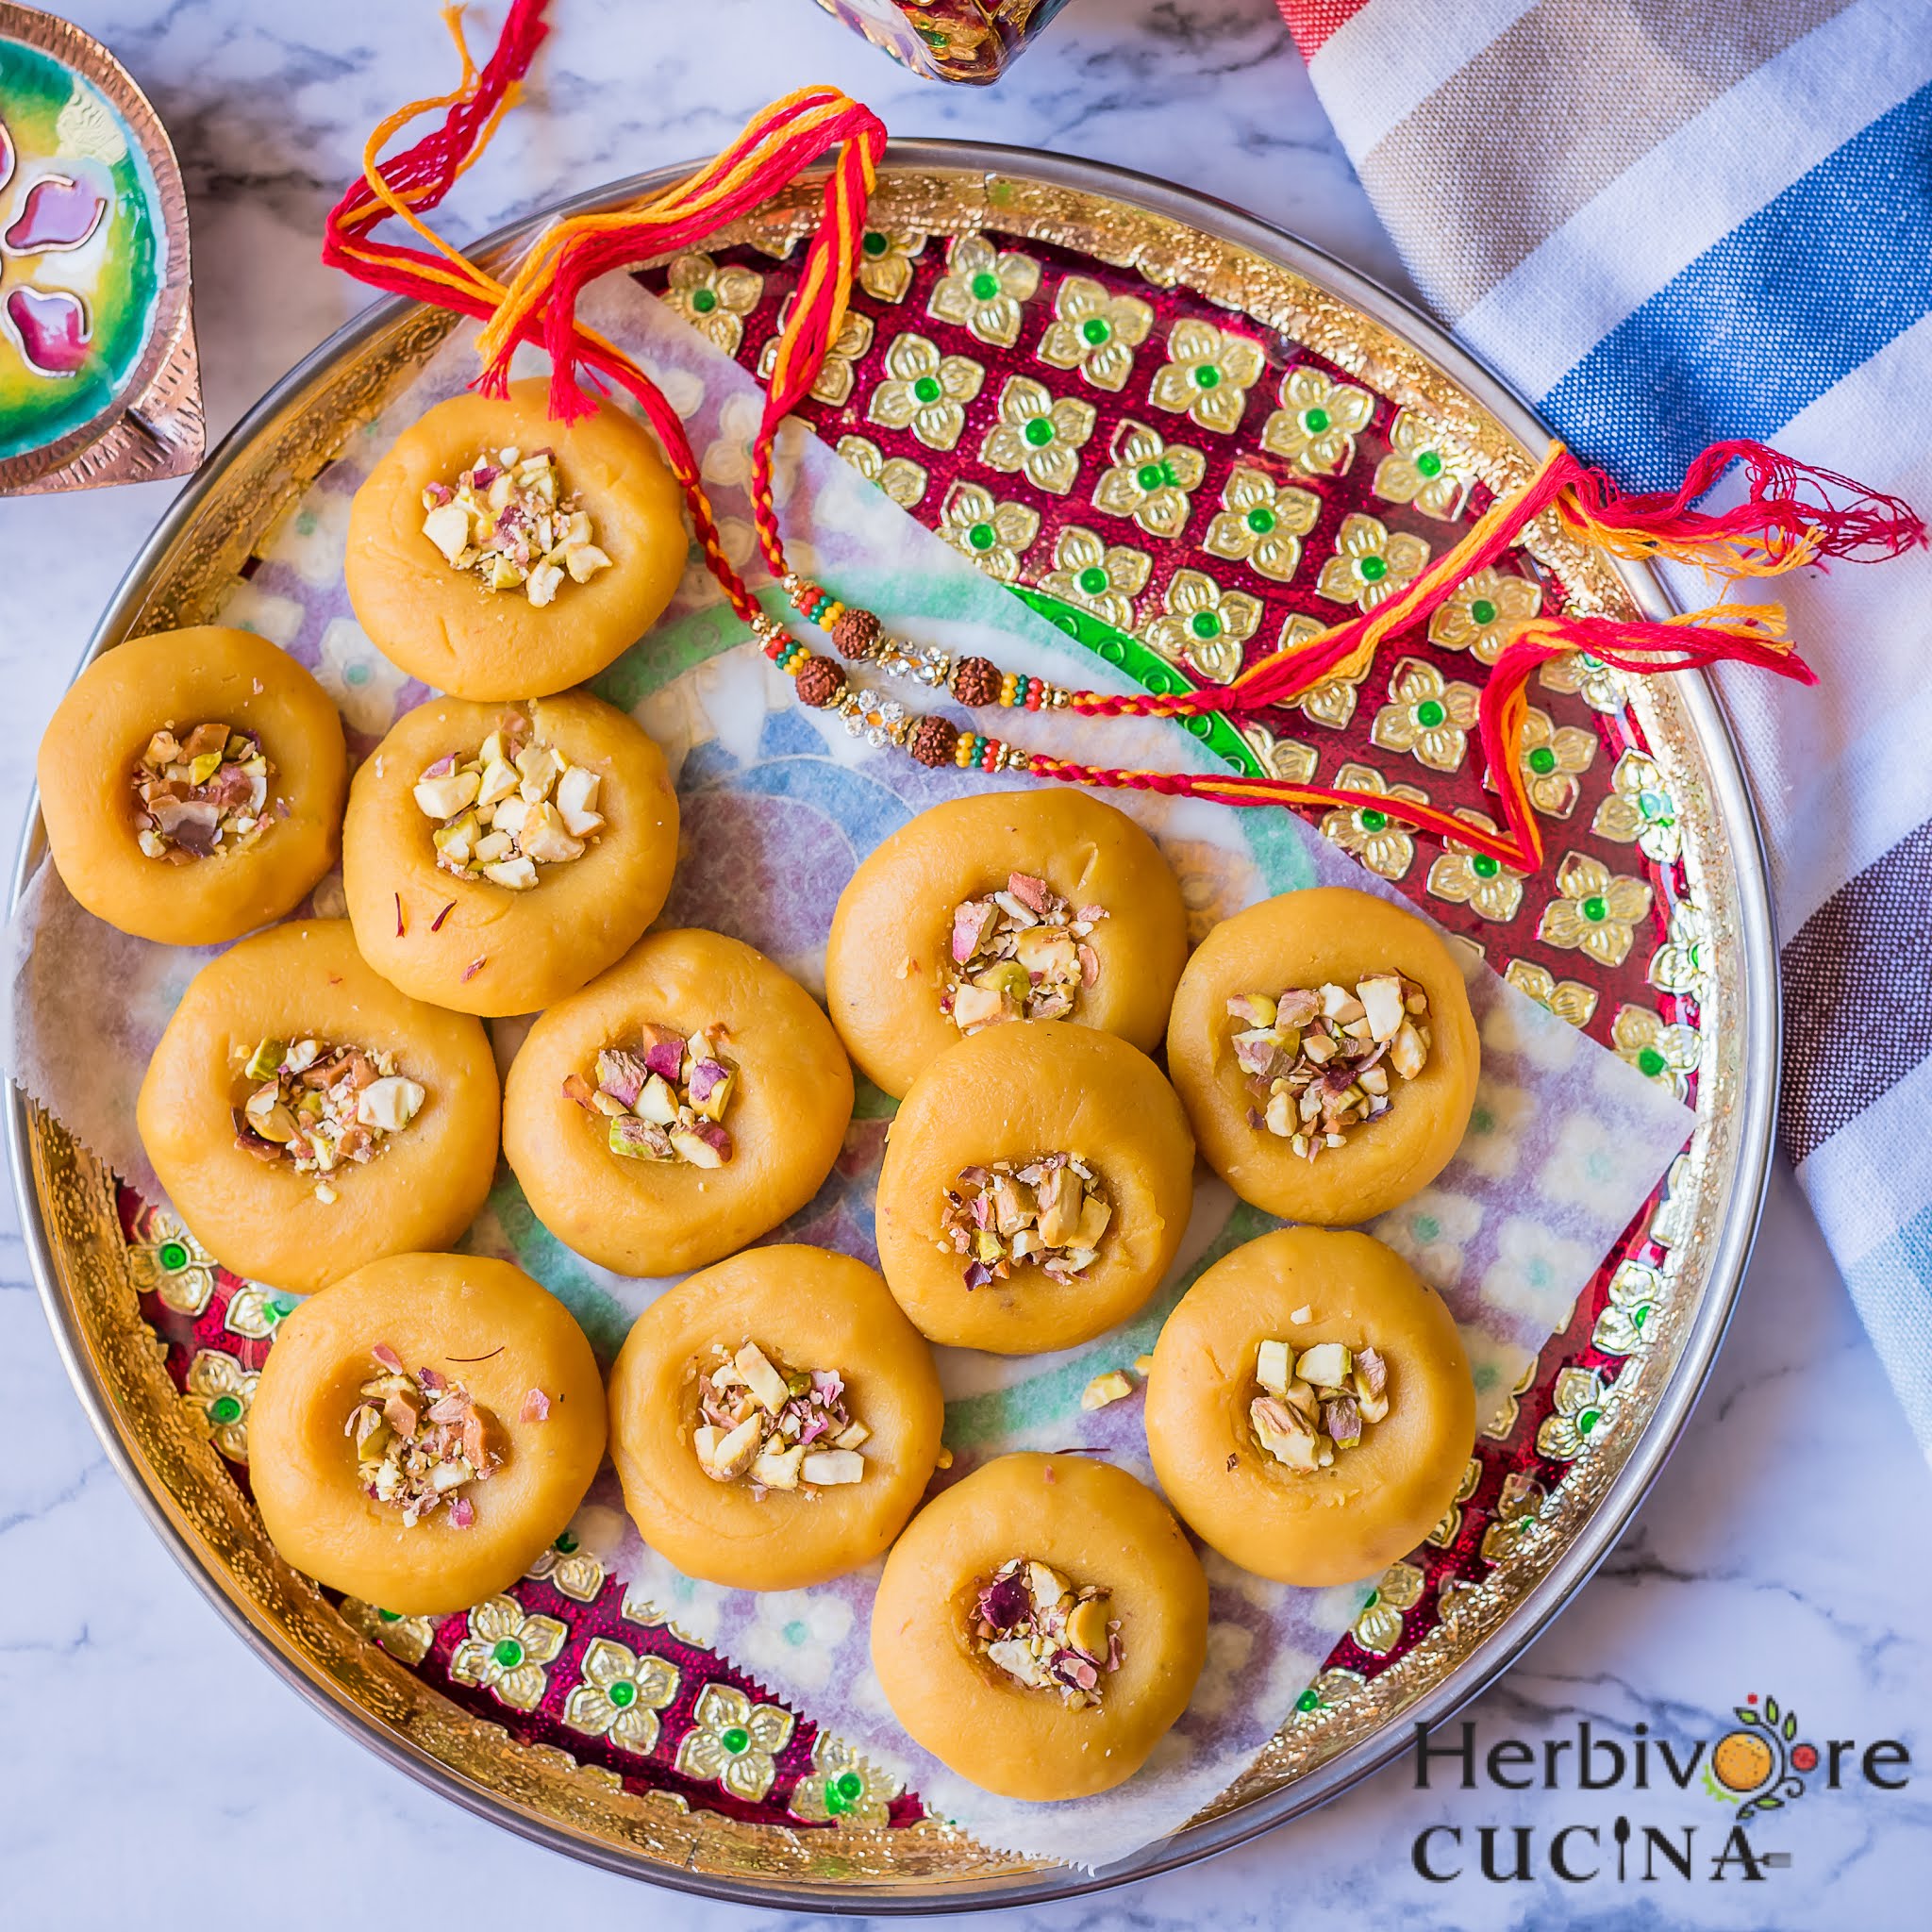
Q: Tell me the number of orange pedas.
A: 12